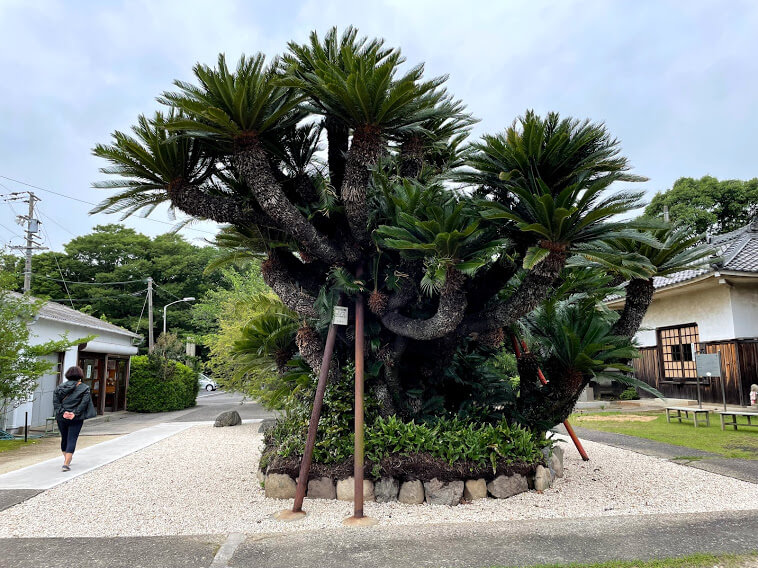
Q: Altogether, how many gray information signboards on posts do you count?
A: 1